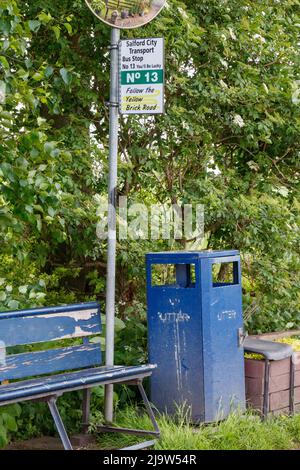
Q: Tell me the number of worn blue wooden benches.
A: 1